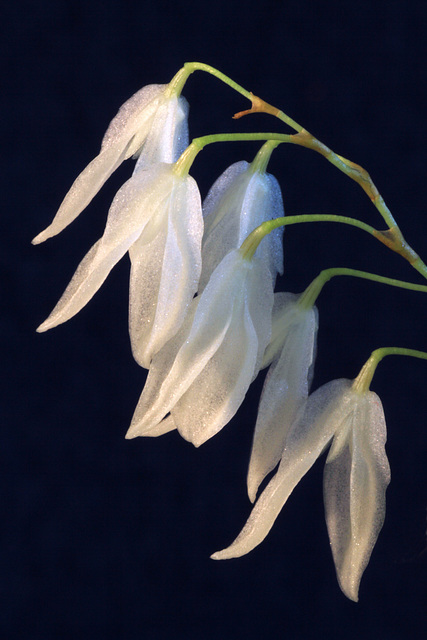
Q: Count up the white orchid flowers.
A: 6